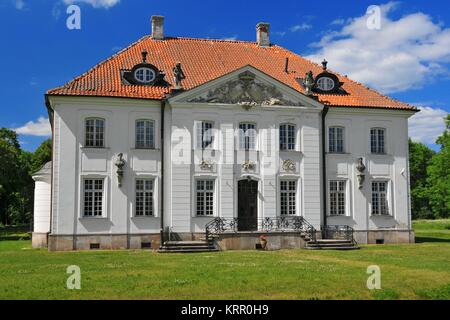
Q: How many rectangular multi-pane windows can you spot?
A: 13